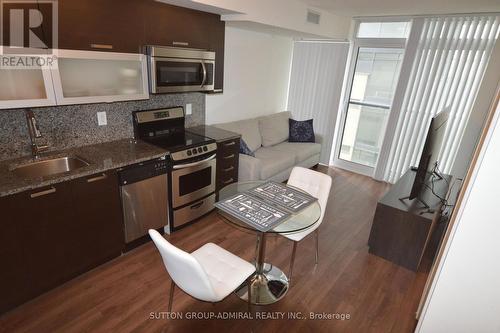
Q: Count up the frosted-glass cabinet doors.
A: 2